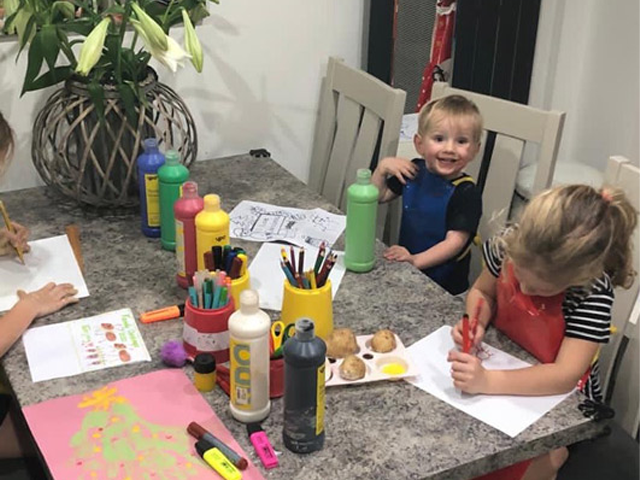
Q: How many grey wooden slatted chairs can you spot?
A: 3